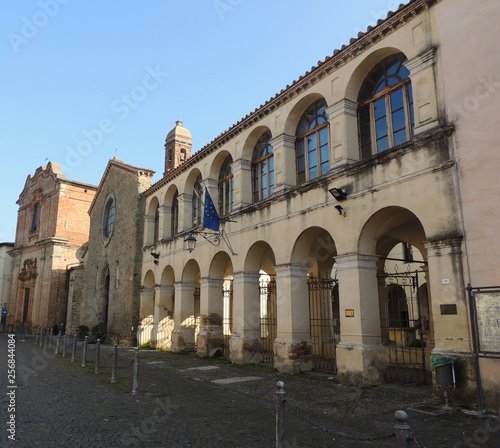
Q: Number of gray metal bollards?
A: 13